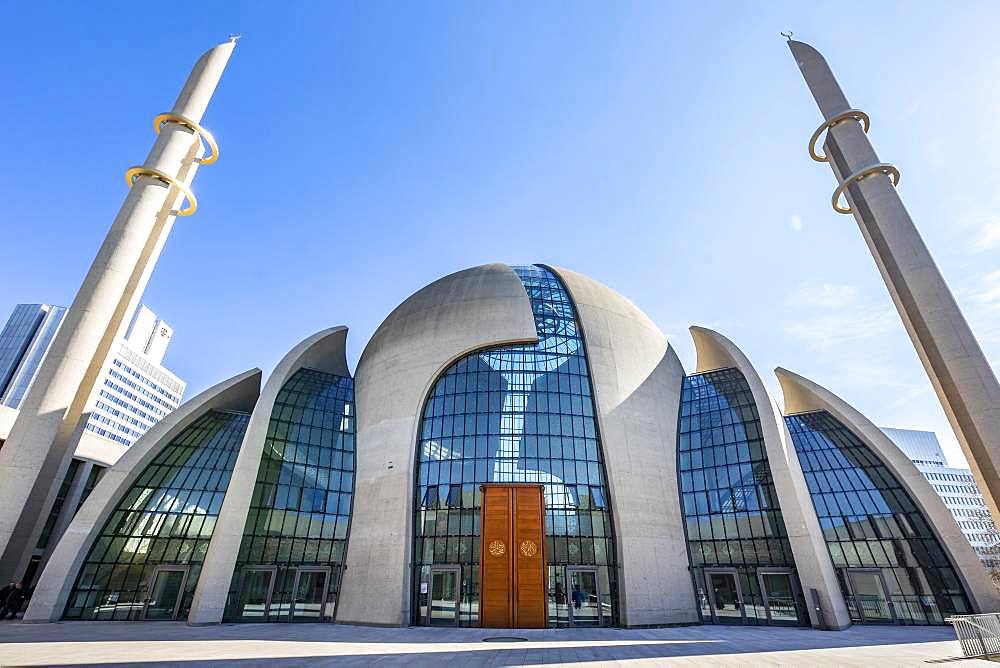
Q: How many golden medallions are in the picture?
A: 2